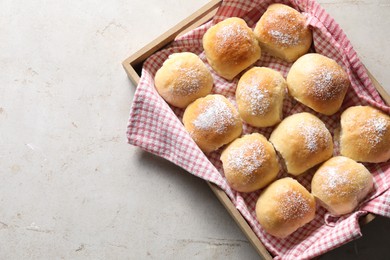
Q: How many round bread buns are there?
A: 11